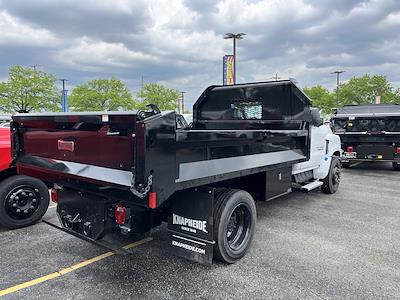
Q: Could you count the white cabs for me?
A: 1